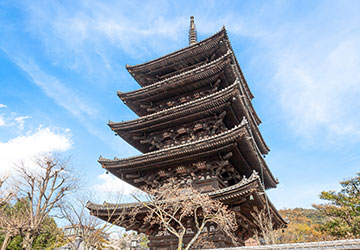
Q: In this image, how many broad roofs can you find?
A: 5